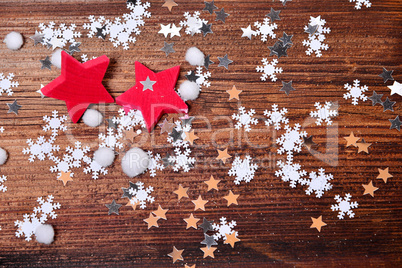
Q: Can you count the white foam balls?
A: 9